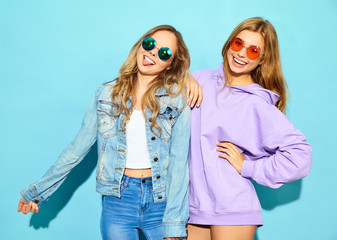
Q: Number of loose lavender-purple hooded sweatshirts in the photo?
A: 1